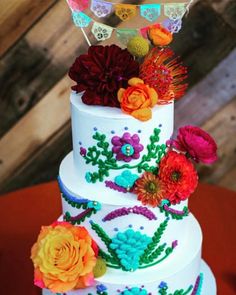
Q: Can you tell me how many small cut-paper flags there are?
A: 10